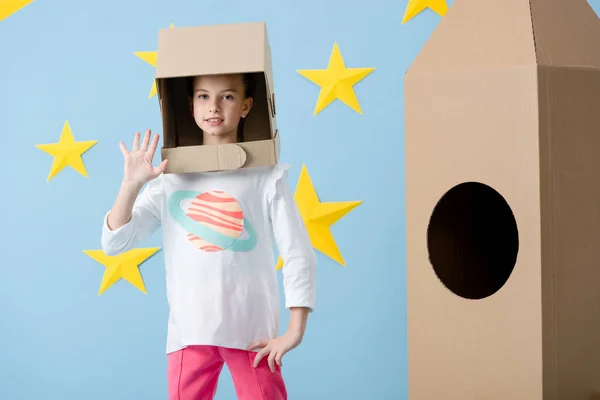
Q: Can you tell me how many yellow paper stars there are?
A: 7